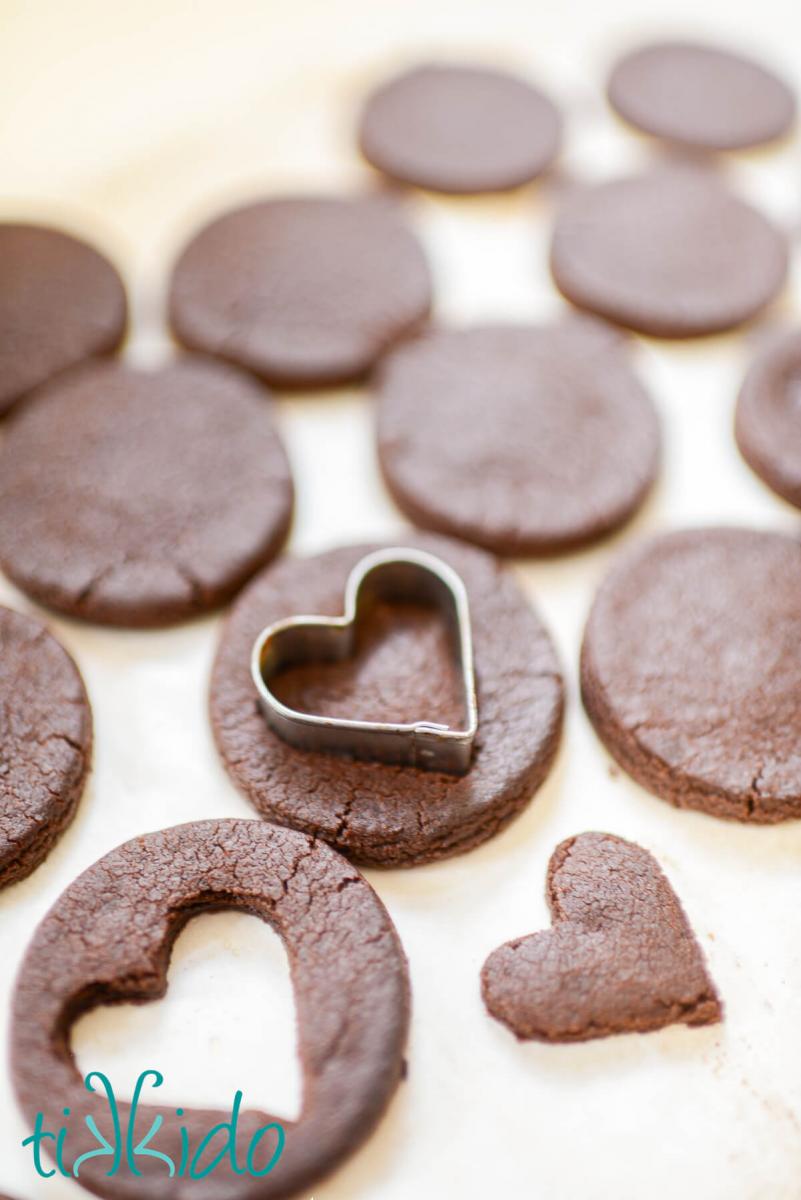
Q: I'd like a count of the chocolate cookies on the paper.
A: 13